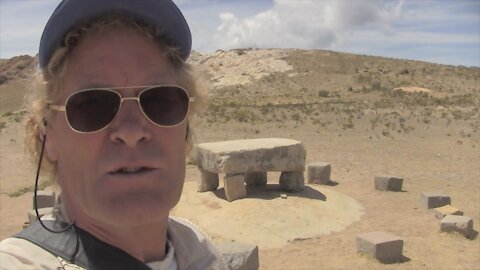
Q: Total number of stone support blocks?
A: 4